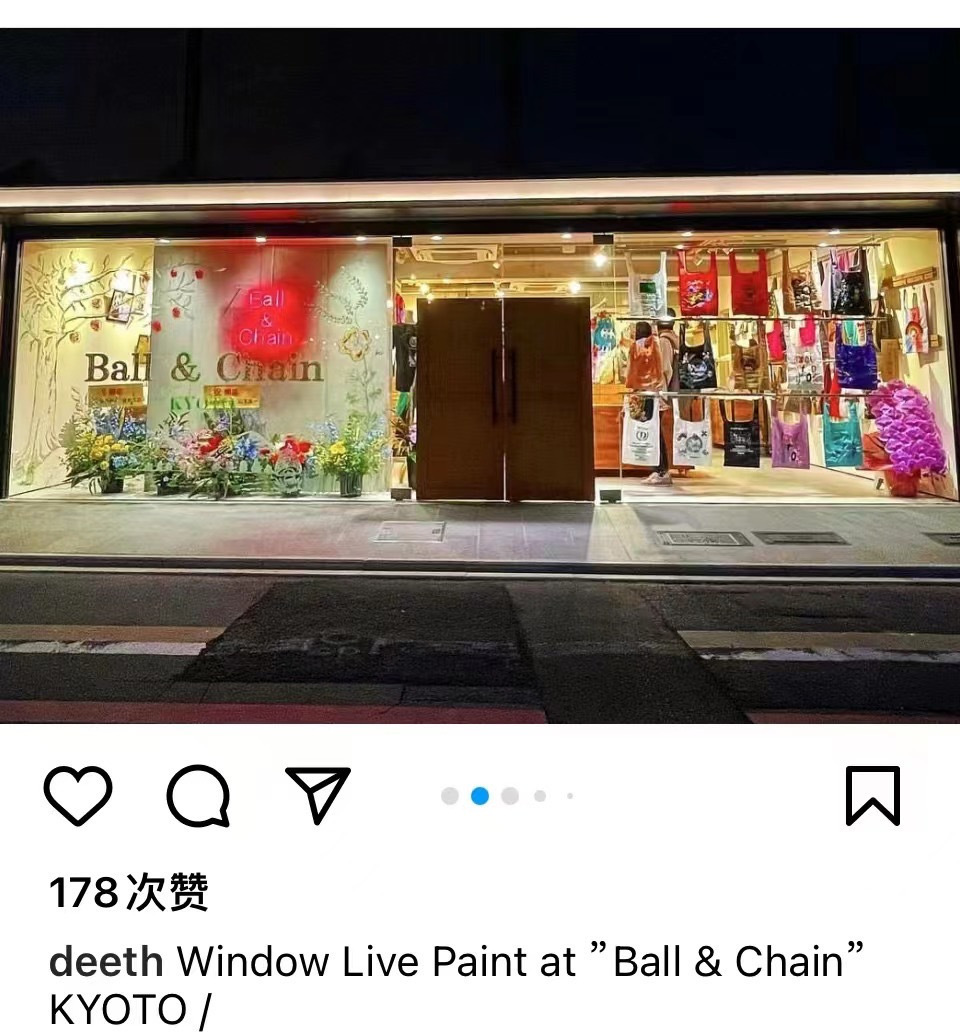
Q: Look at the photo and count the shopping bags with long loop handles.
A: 15